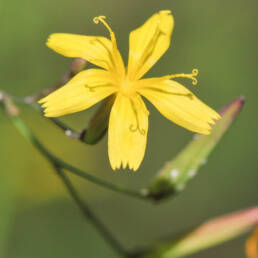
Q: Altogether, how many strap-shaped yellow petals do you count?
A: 5